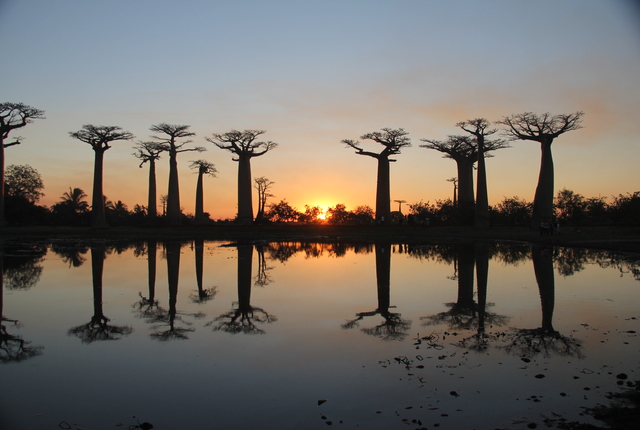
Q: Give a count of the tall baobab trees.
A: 10